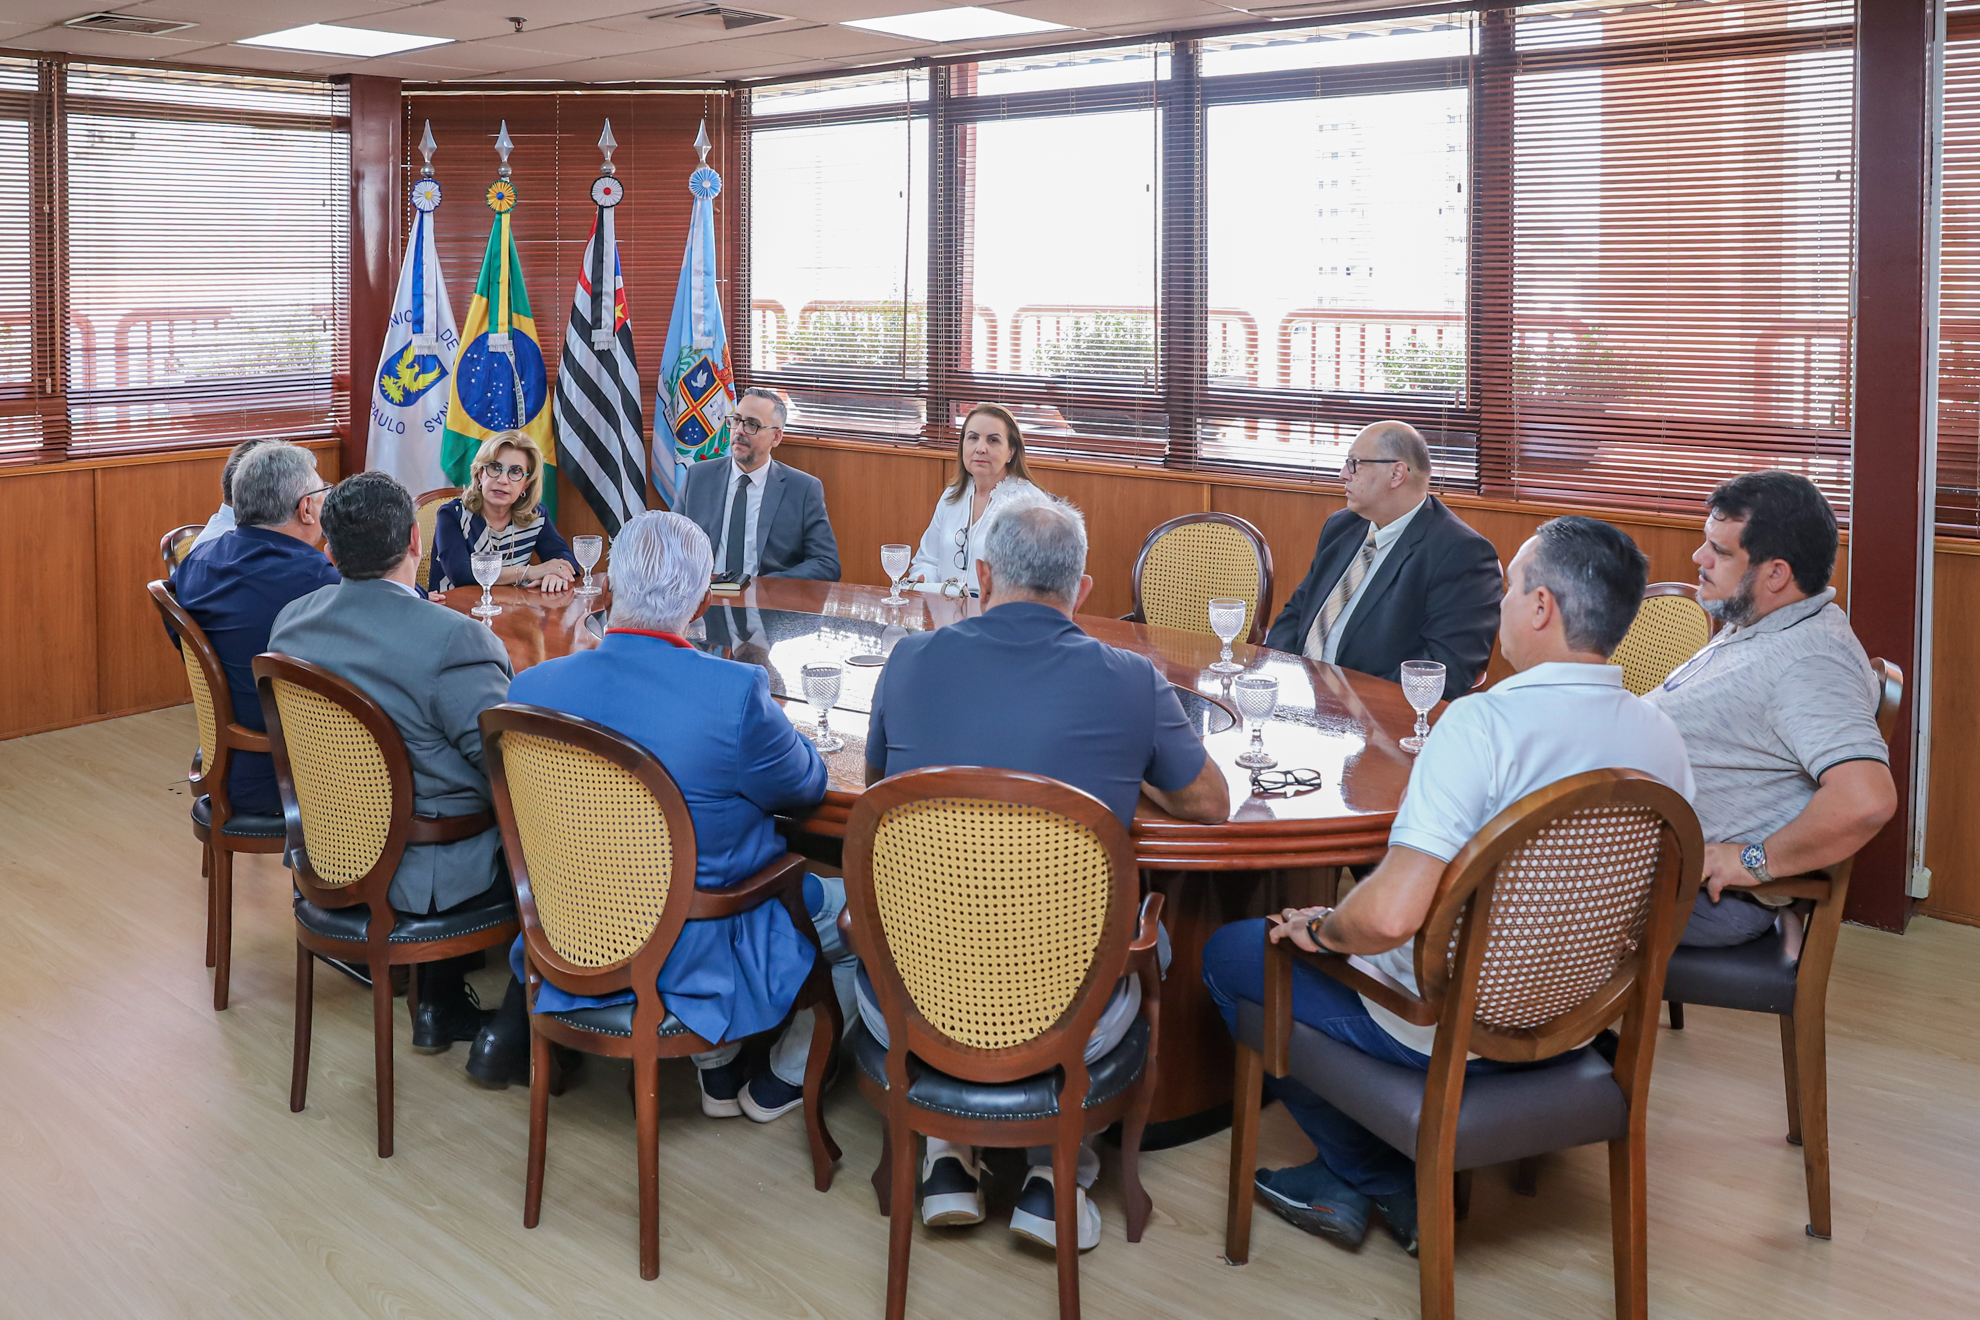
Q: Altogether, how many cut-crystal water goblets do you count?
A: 7